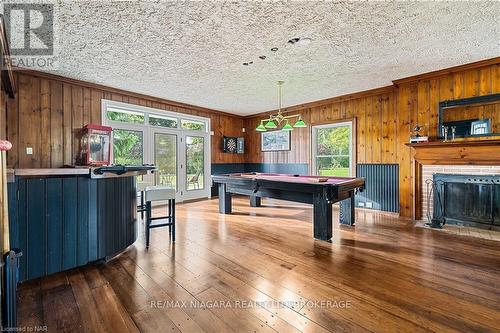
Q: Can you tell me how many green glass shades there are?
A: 4